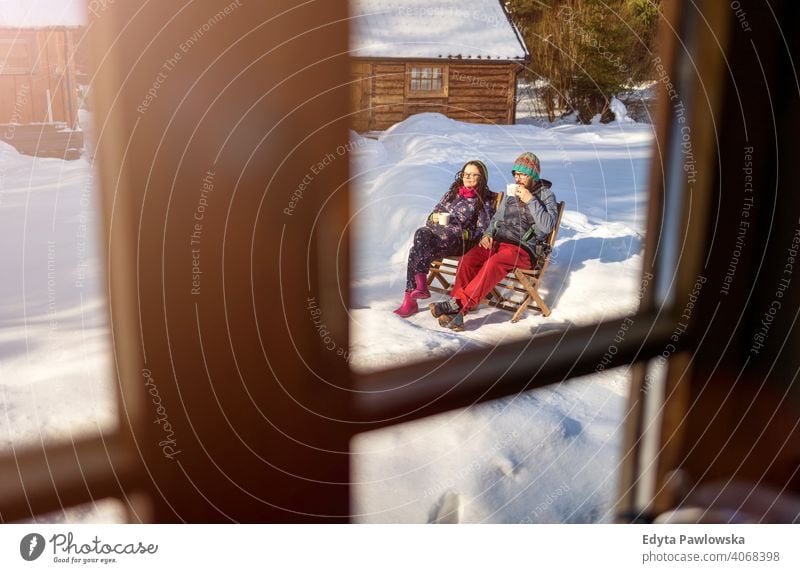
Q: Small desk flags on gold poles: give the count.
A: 0